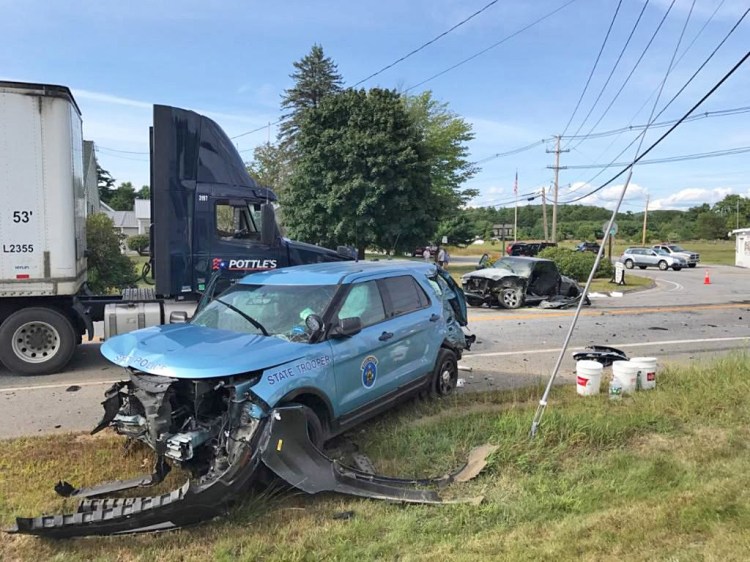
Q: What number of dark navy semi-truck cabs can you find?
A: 1